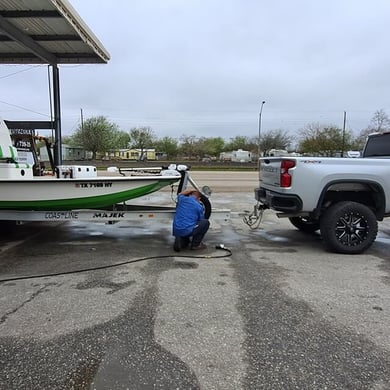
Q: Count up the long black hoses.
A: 1